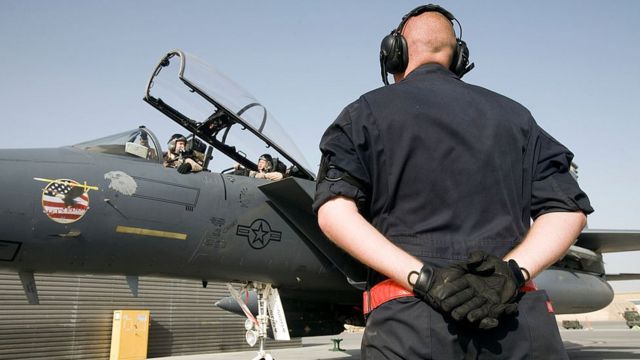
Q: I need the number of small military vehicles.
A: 2